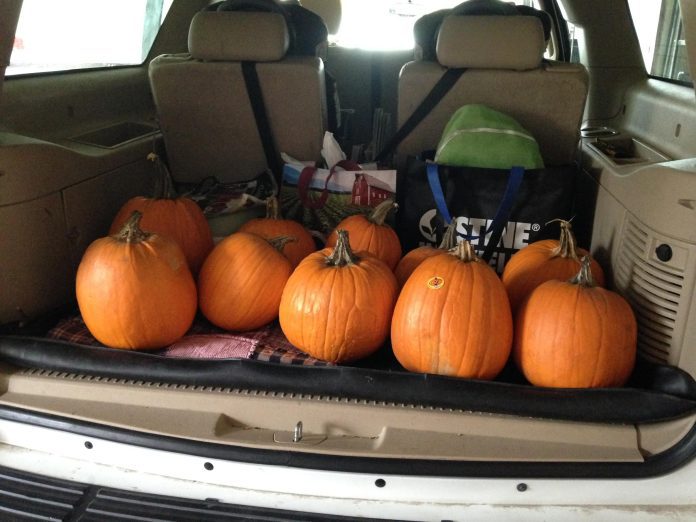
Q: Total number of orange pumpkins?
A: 10